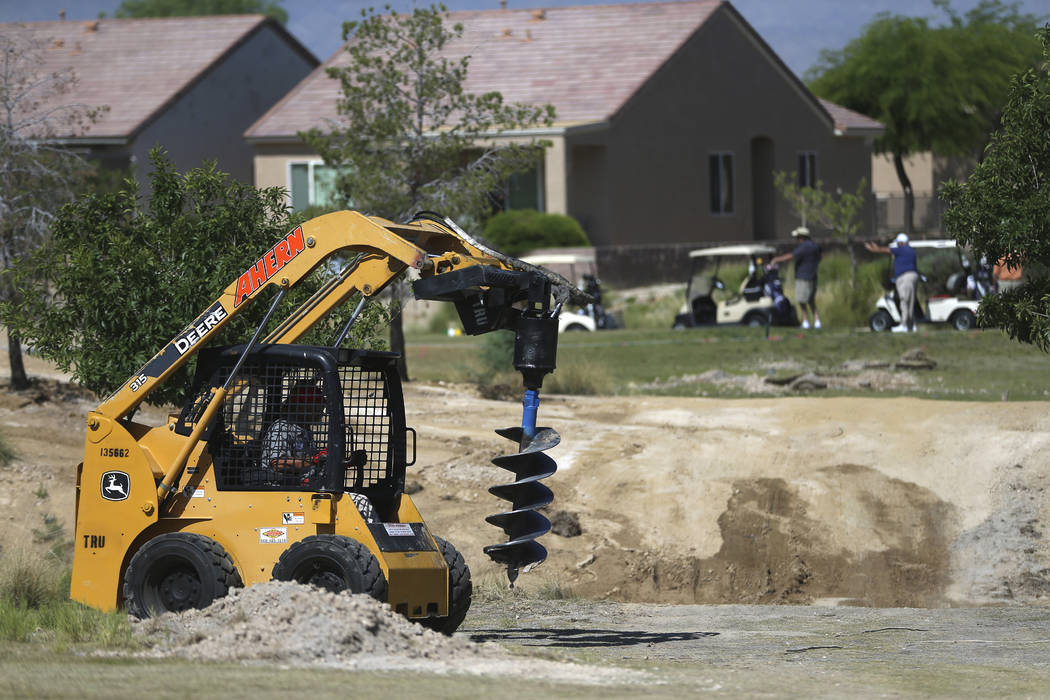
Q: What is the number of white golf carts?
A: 3